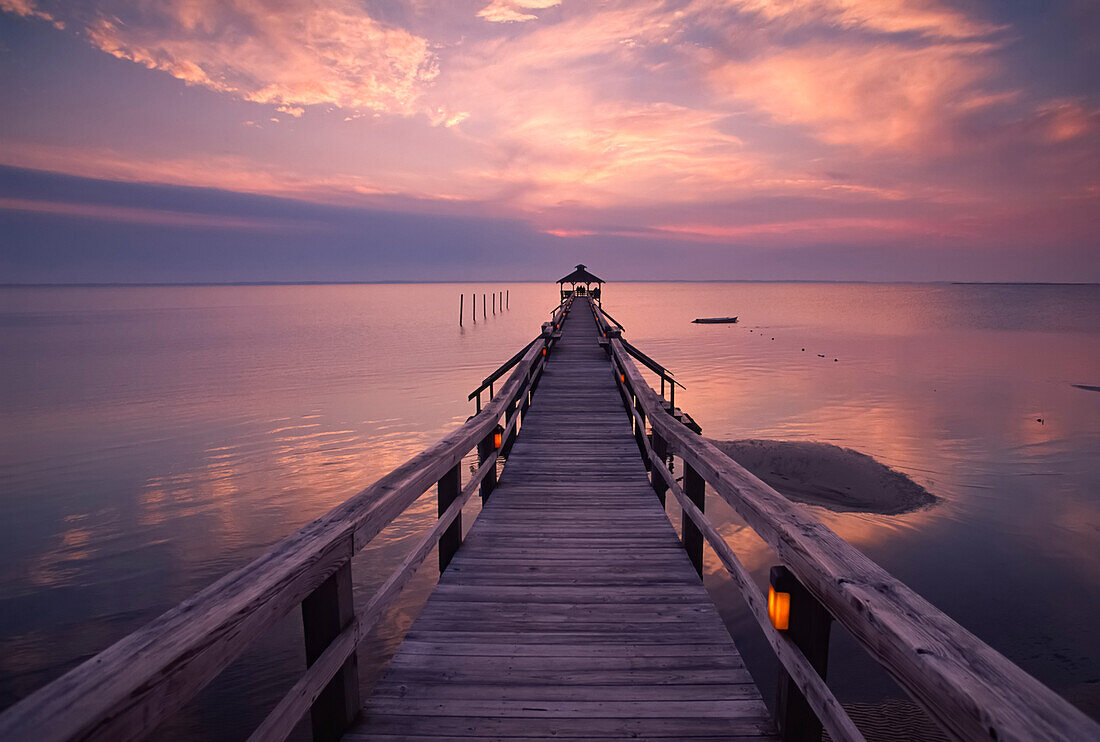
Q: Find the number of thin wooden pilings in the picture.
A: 6